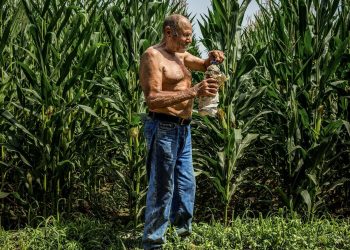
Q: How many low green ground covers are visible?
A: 1